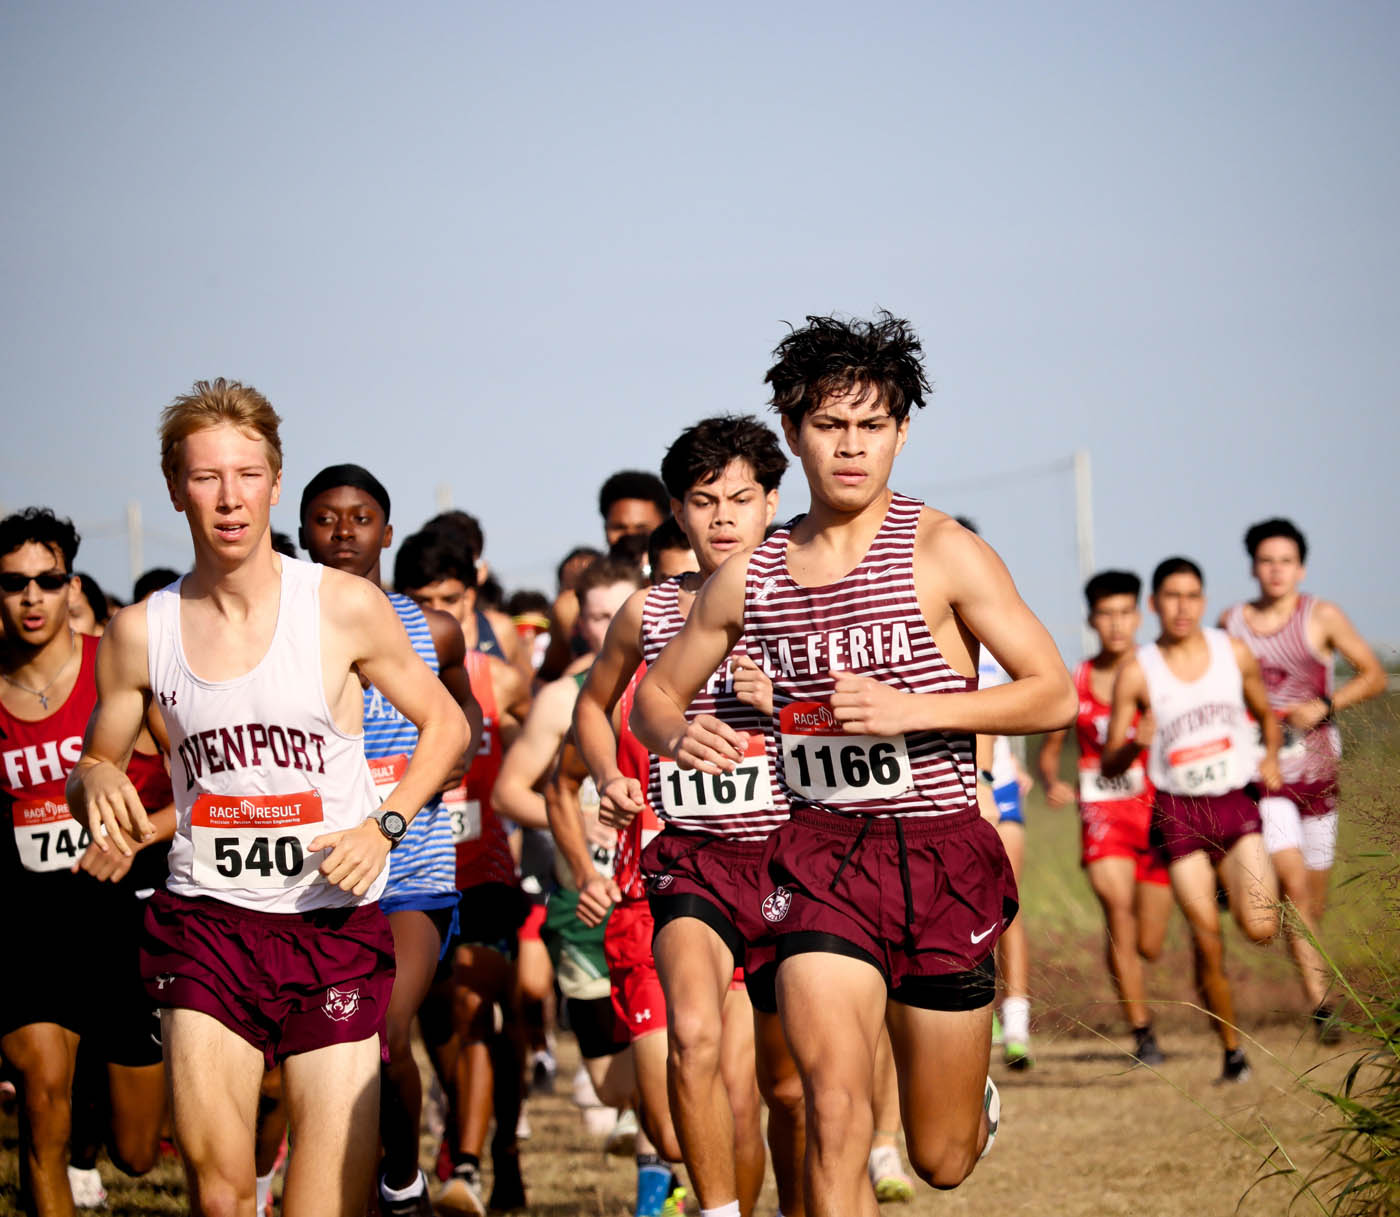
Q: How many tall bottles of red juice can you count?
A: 0